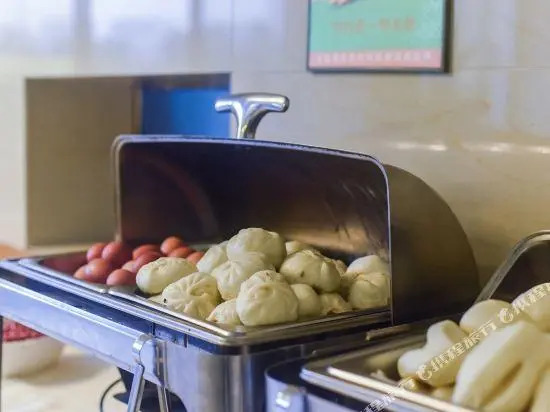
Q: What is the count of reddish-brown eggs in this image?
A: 11